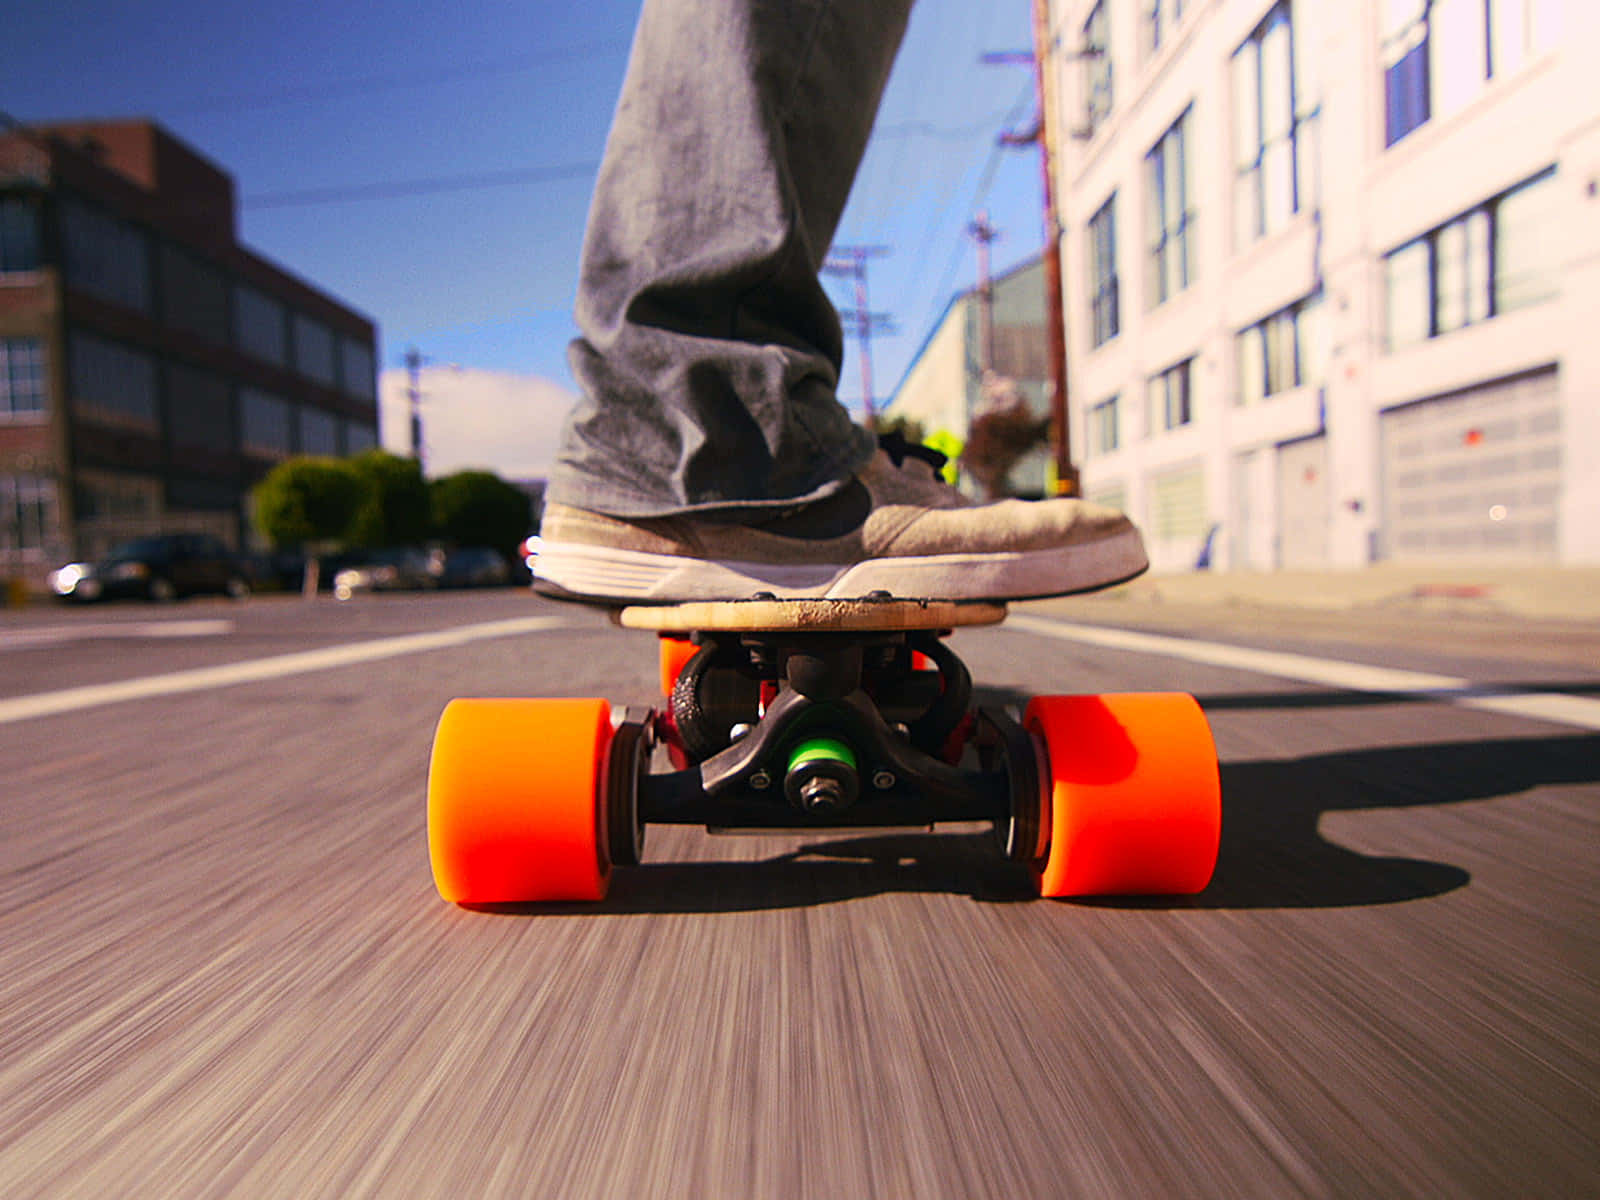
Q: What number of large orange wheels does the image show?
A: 2